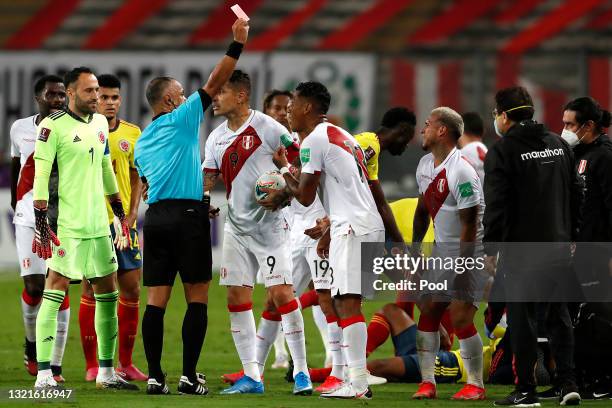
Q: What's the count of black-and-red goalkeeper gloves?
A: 2